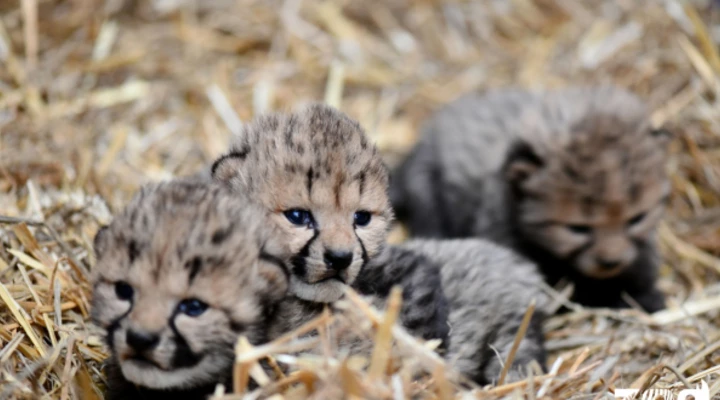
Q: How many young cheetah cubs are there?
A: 3